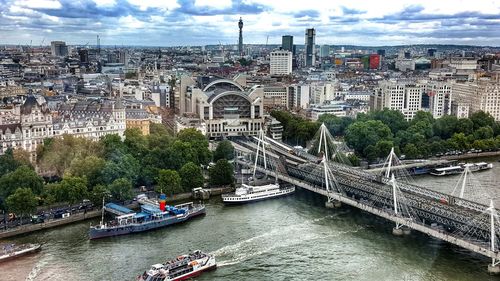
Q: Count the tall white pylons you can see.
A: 7